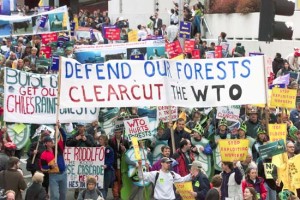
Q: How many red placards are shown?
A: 7